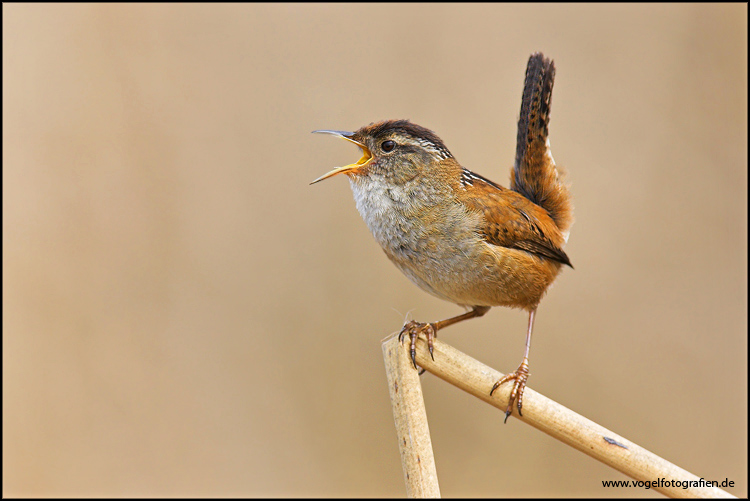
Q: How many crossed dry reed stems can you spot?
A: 2